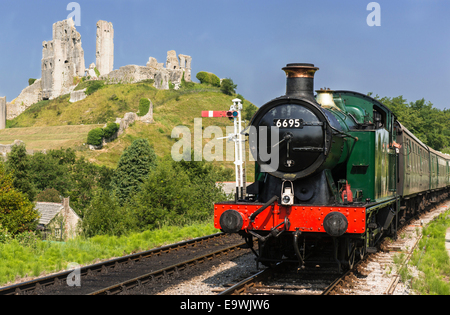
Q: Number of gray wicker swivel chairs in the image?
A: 0